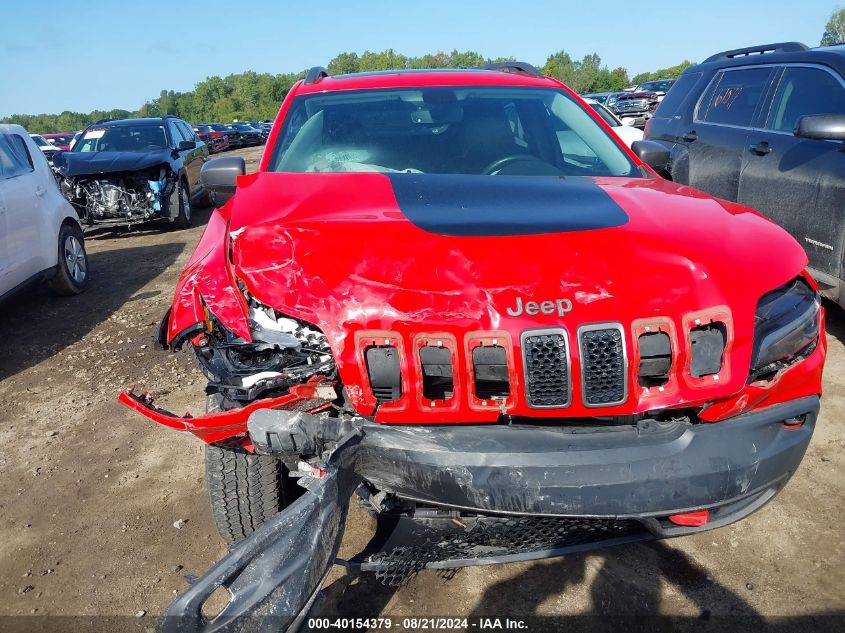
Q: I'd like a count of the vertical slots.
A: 7